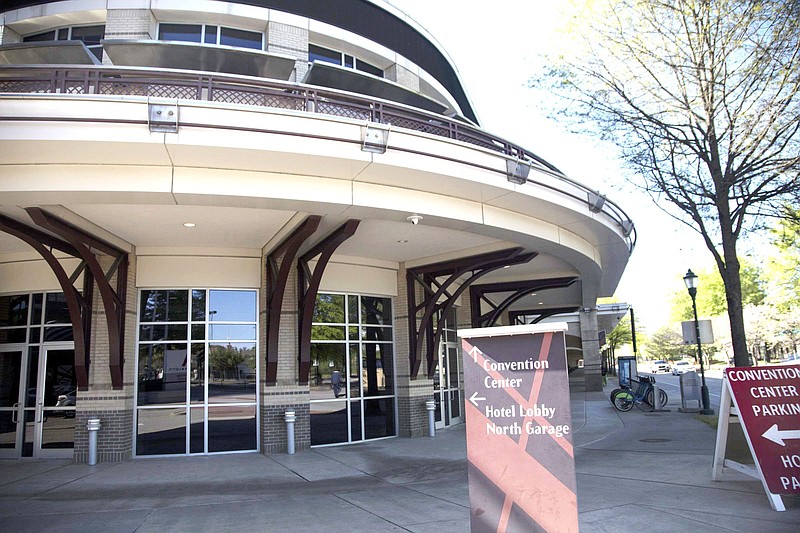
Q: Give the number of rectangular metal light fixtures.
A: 5